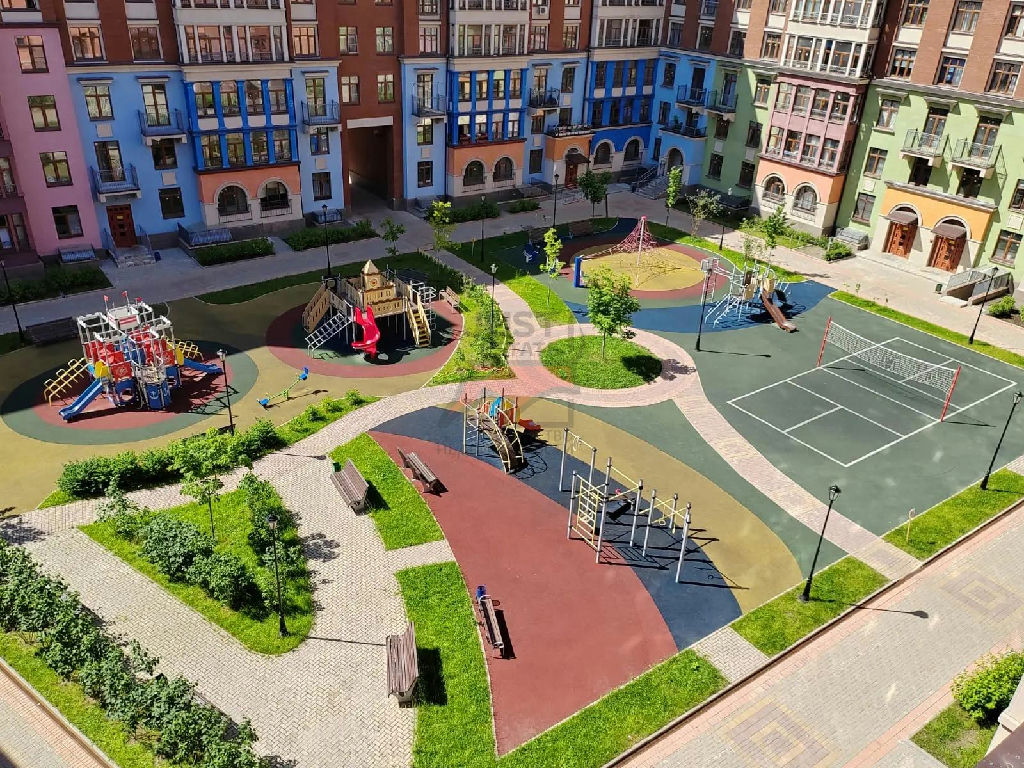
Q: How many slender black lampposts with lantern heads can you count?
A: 12